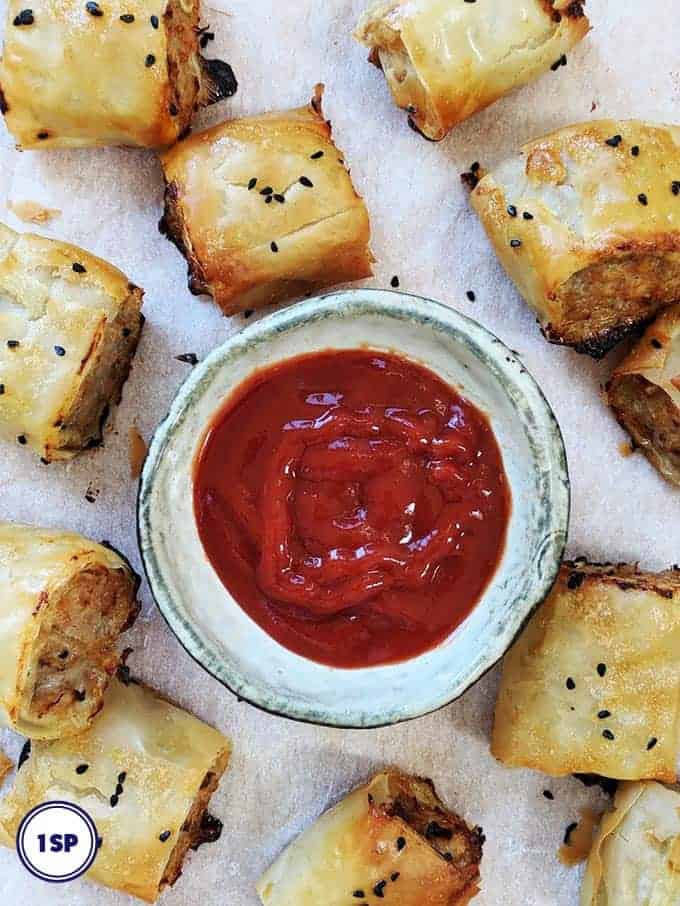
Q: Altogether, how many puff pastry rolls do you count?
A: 11